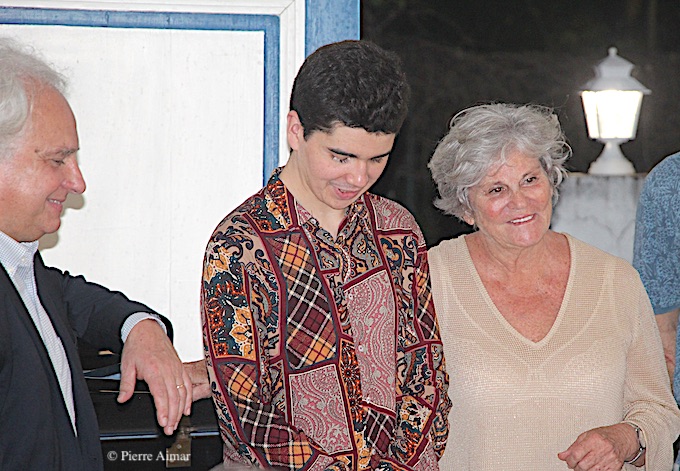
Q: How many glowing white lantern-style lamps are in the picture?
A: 1